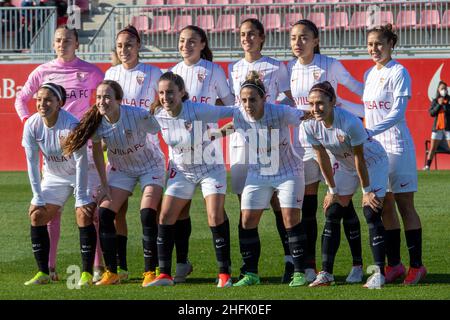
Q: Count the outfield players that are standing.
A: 5